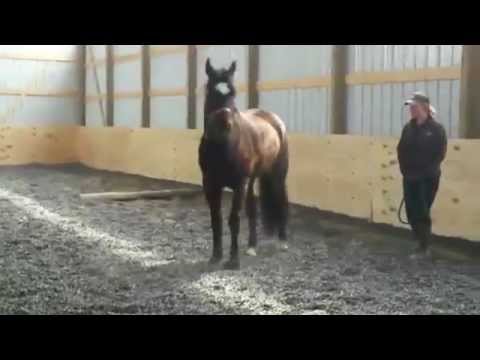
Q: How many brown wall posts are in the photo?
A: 7